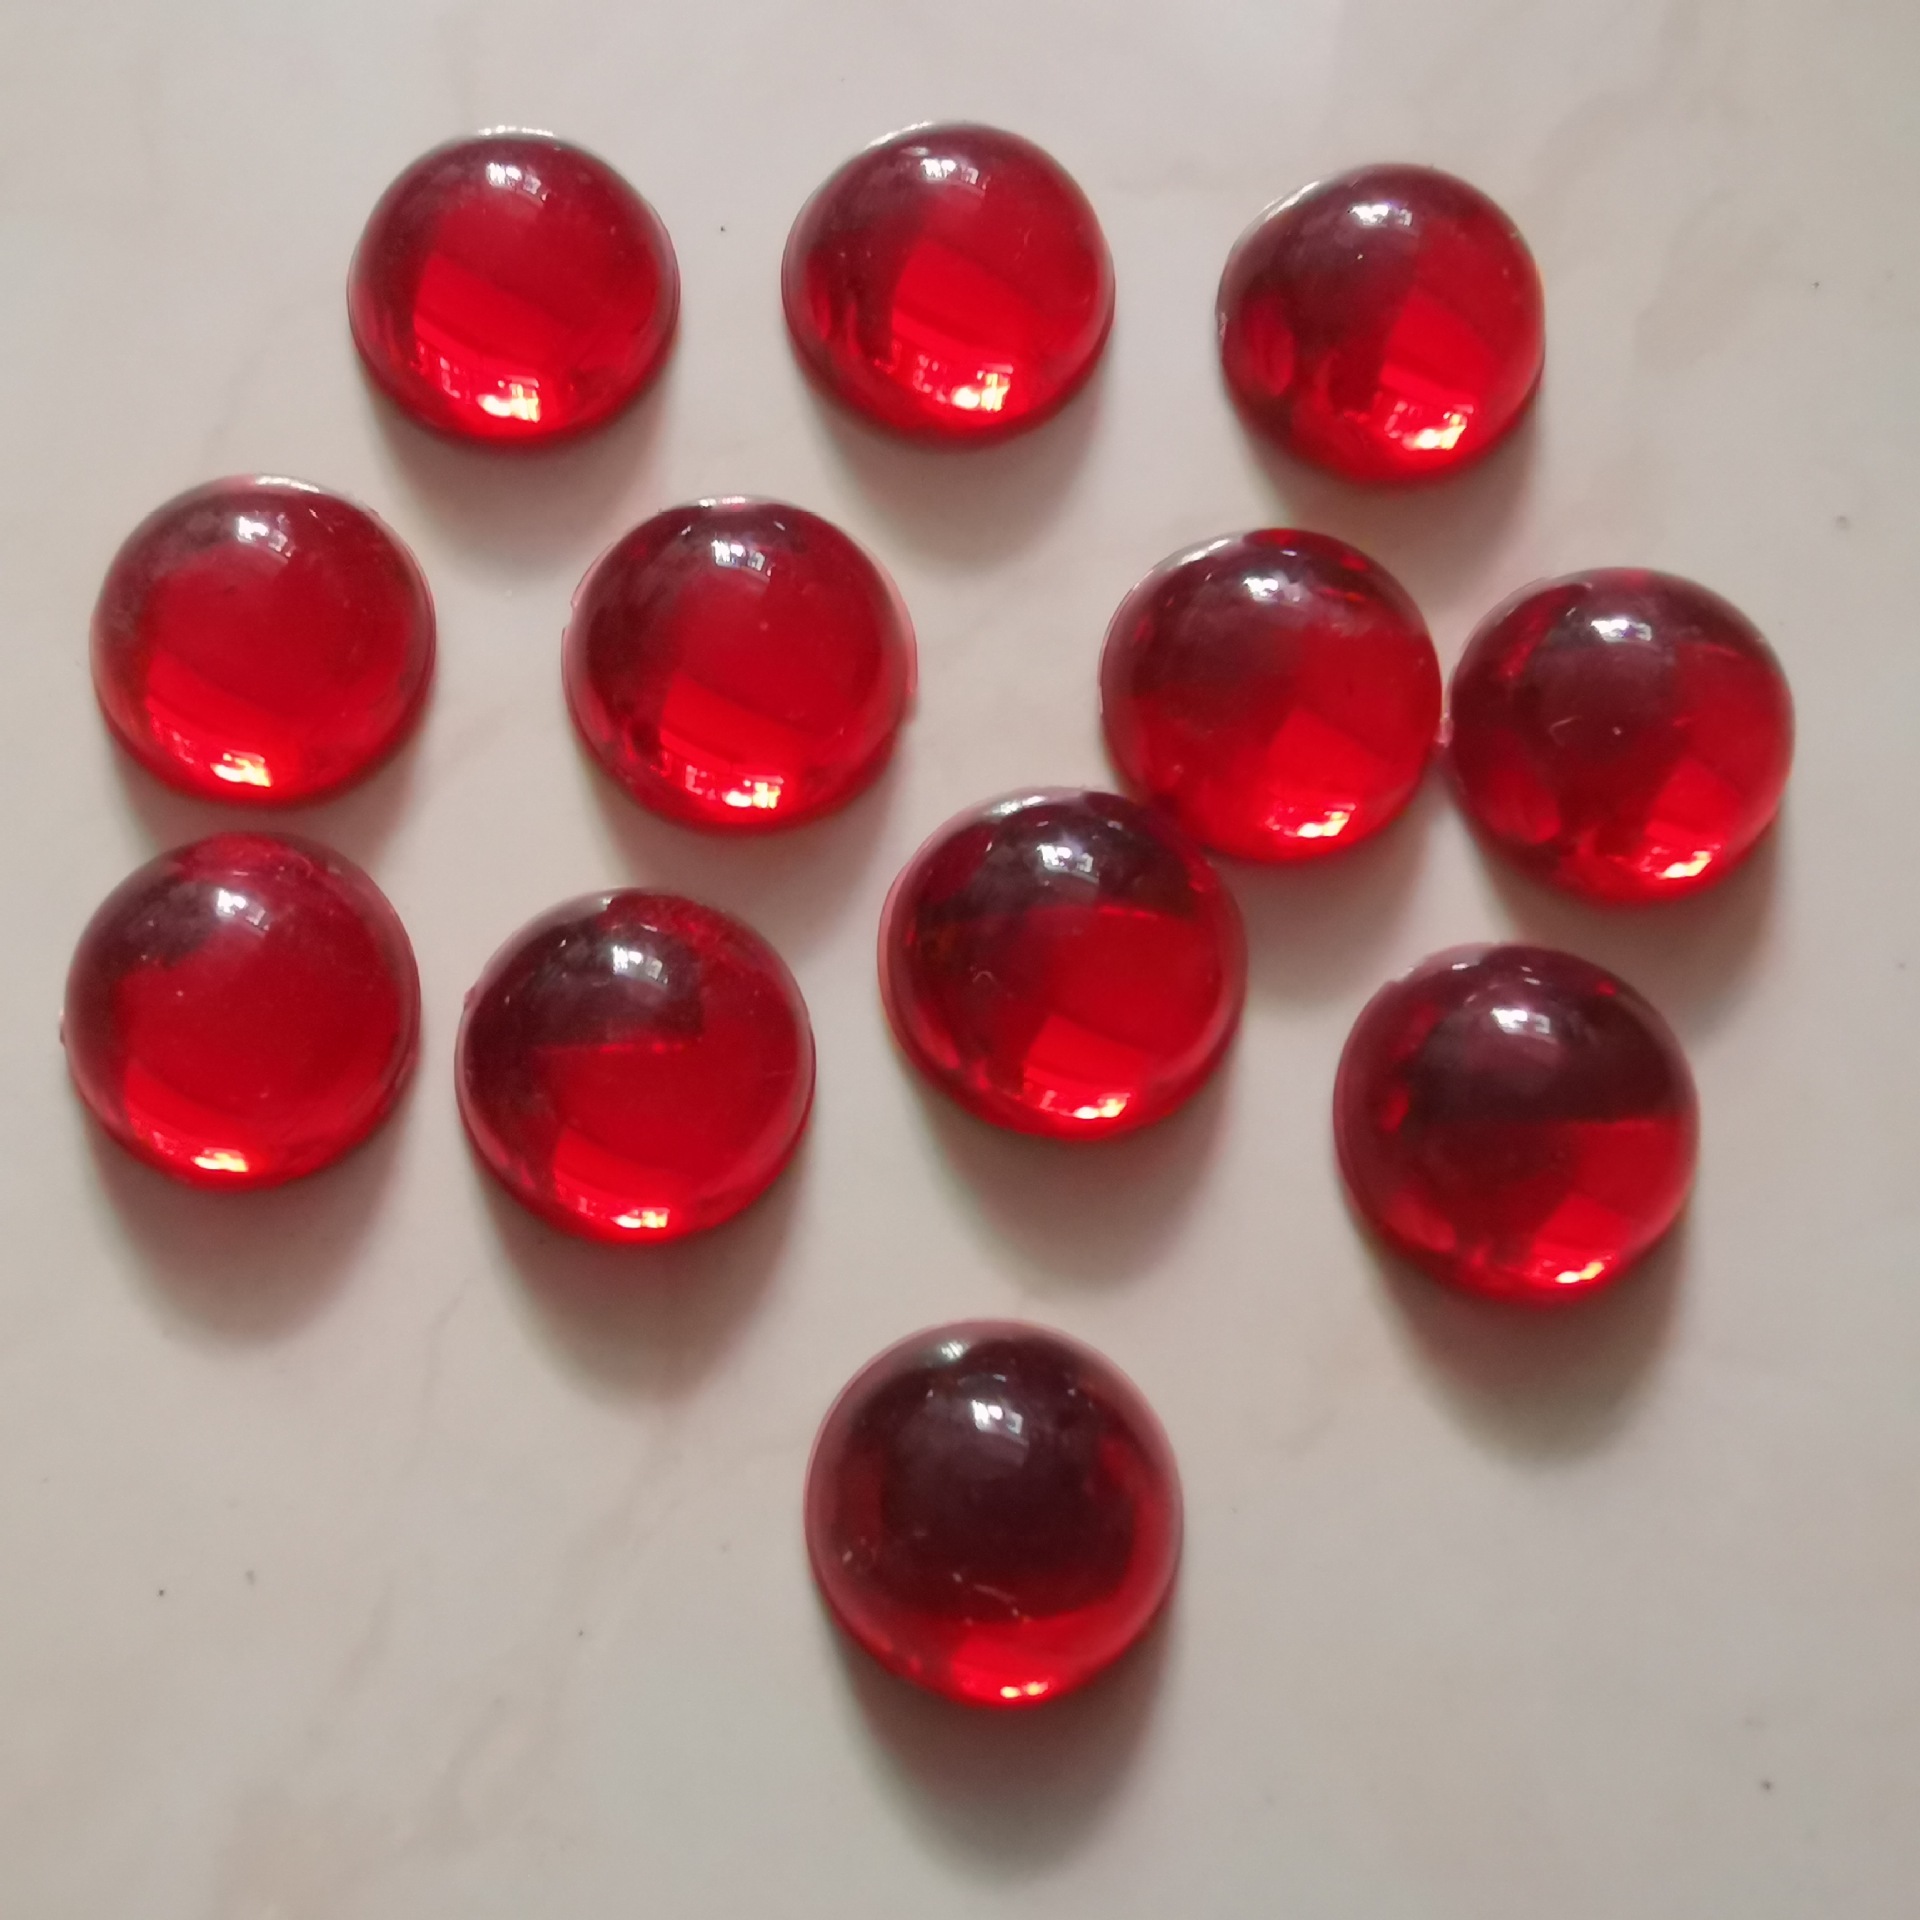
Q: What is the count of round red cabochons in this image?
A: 12